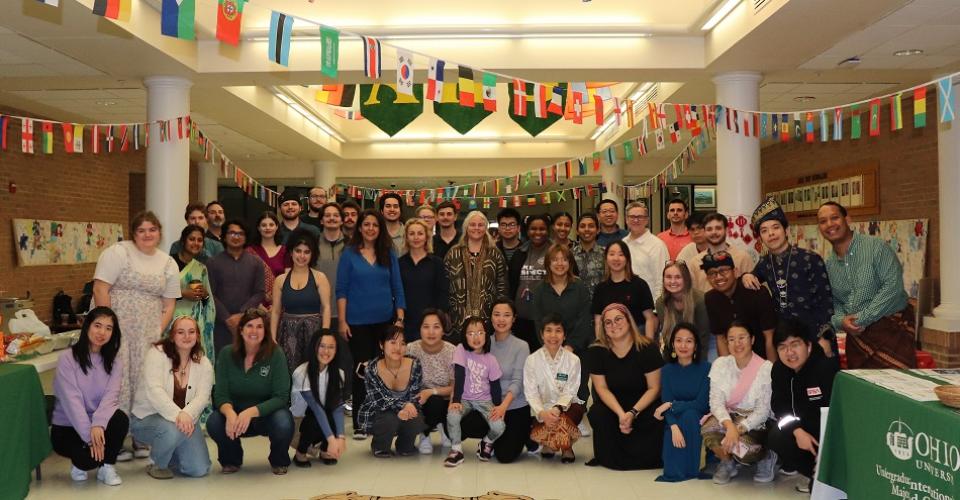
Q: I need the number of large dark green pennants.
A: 3